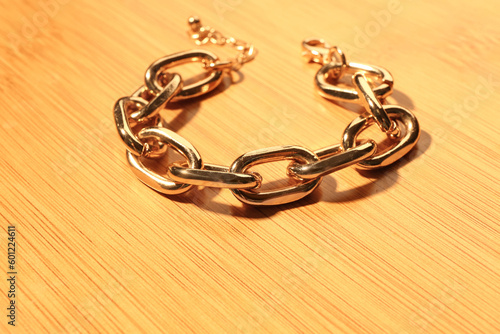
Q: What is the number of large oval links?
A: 10